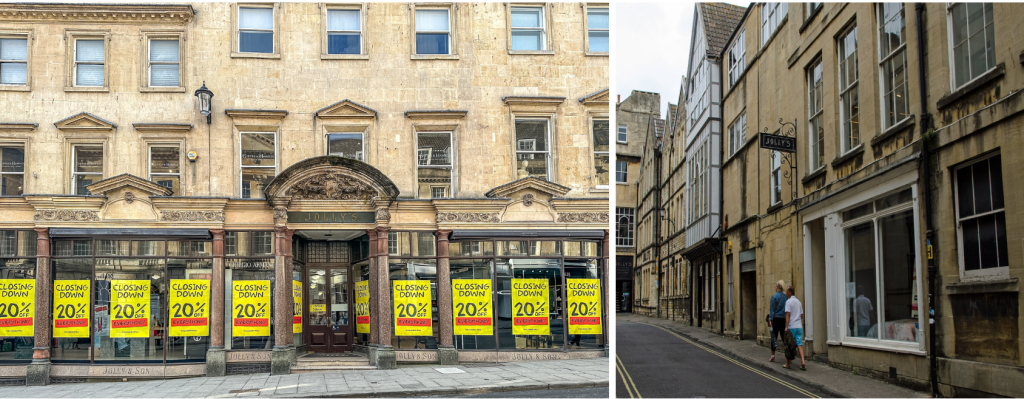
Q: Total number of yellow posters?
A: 11